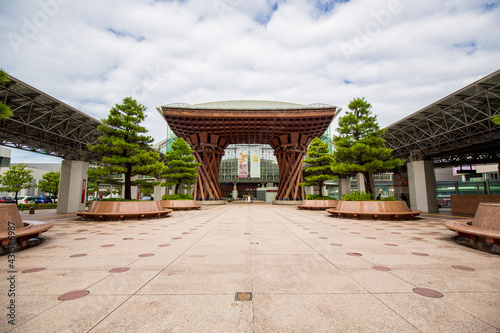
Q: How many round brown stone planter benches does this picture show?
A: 6